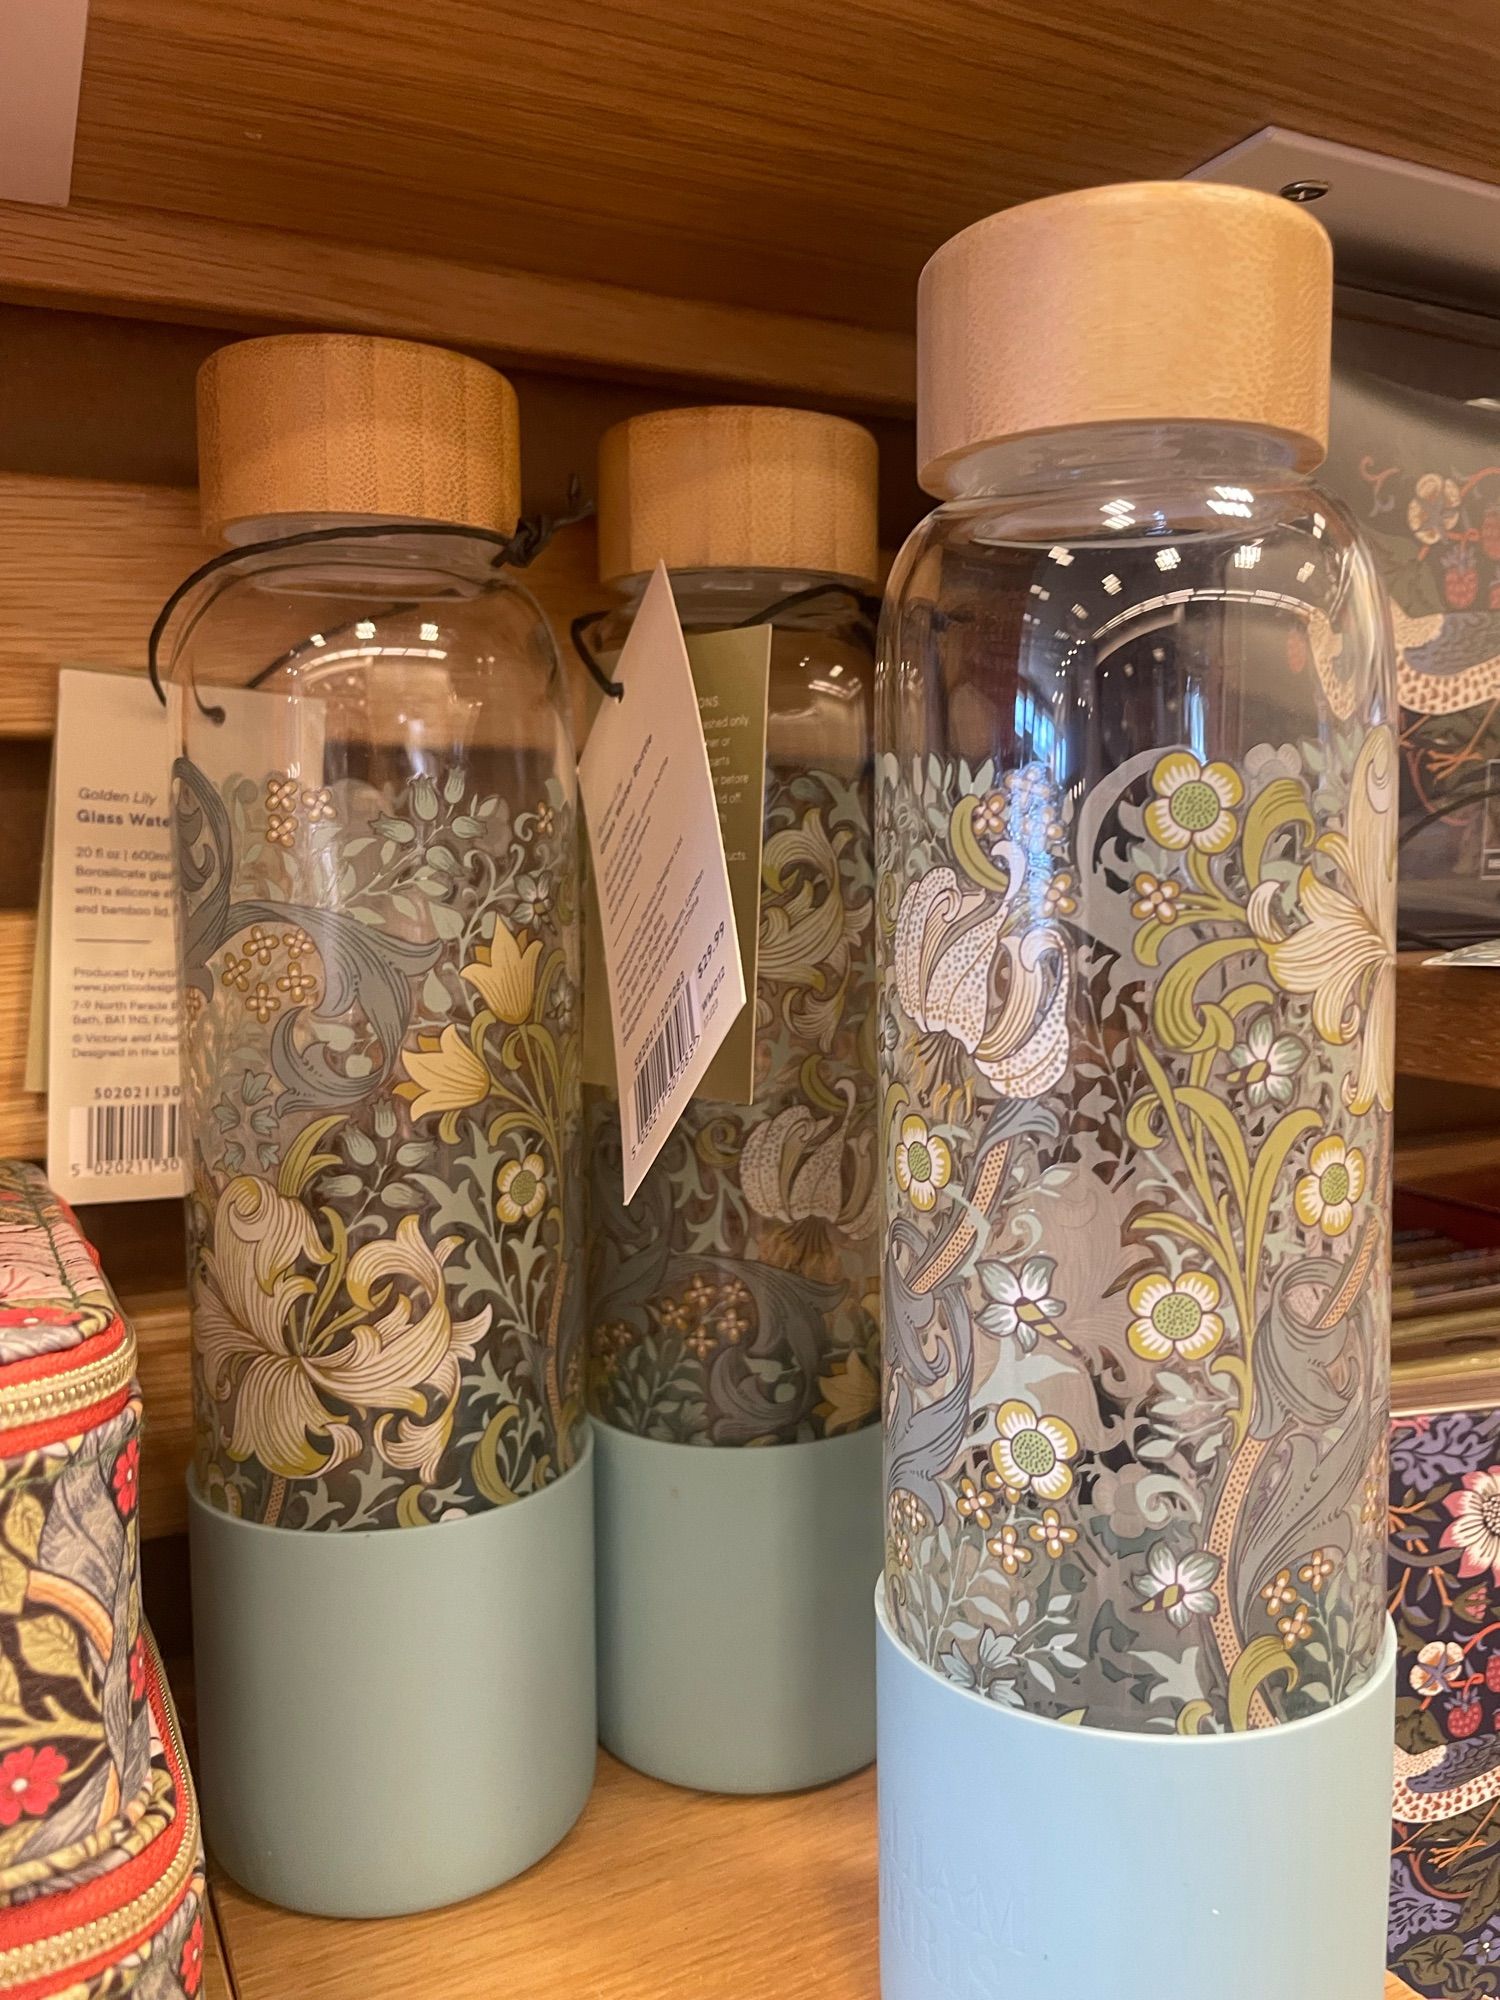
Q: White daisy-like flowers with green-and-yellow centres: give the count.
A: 6